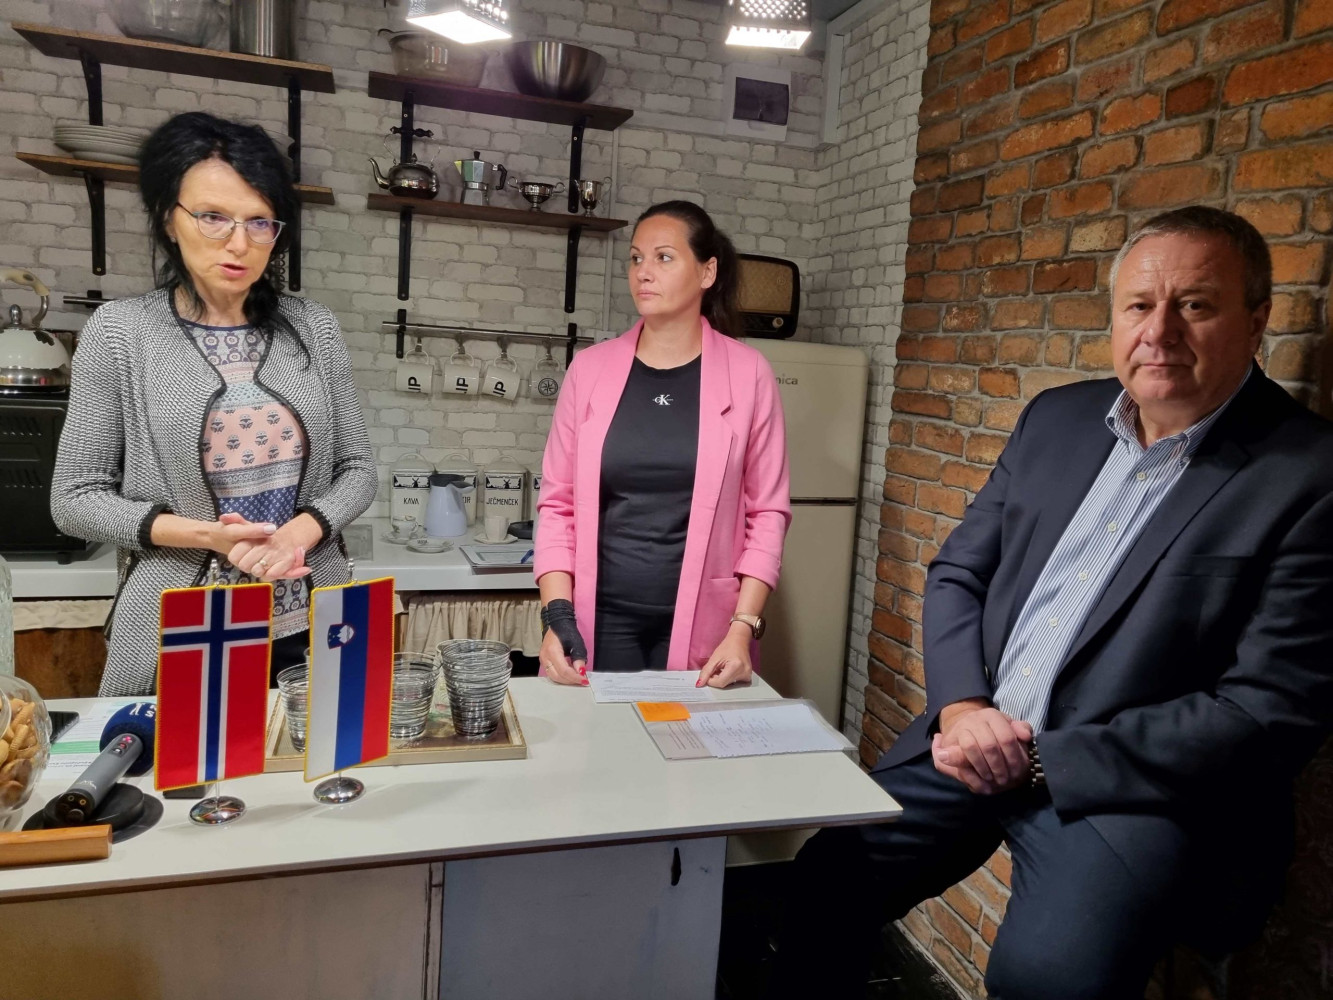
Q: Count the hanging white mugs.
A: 4